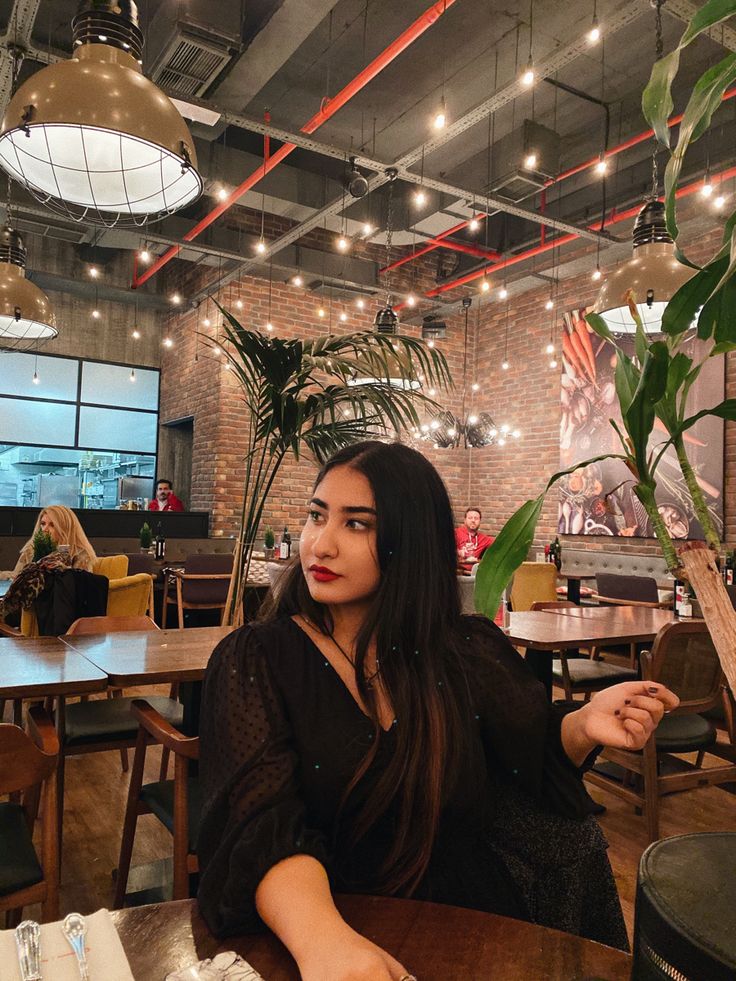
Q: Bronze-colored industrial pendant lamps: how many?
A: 4